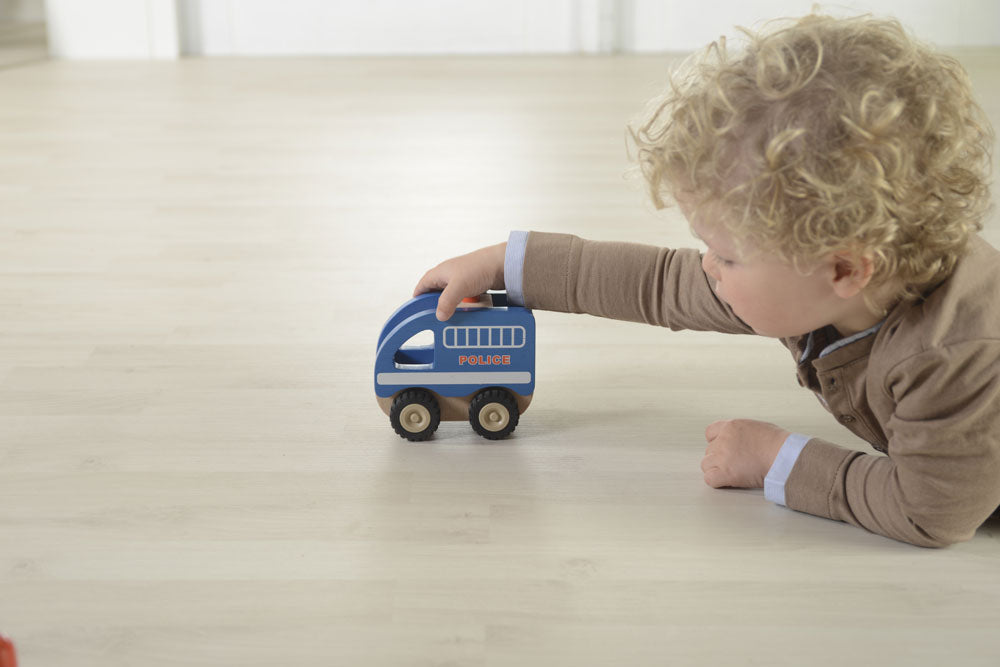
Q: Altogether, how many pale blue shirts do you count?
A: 1